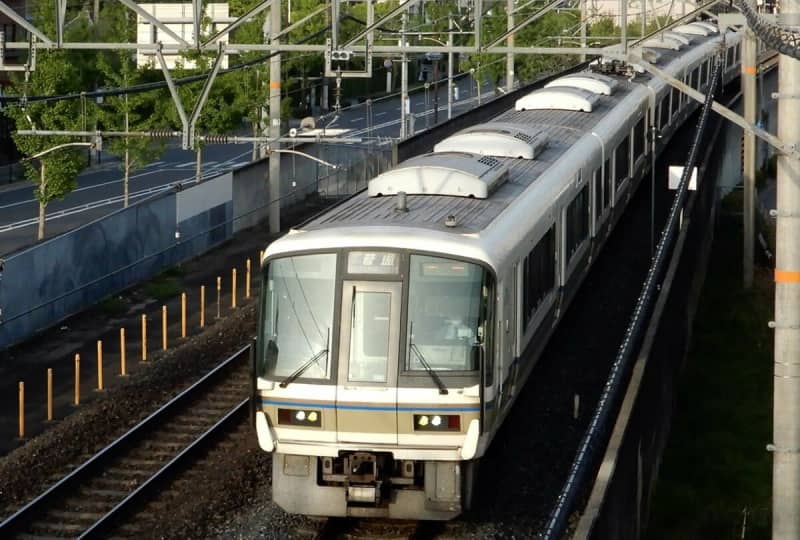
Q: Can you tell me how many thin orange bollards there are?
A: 13